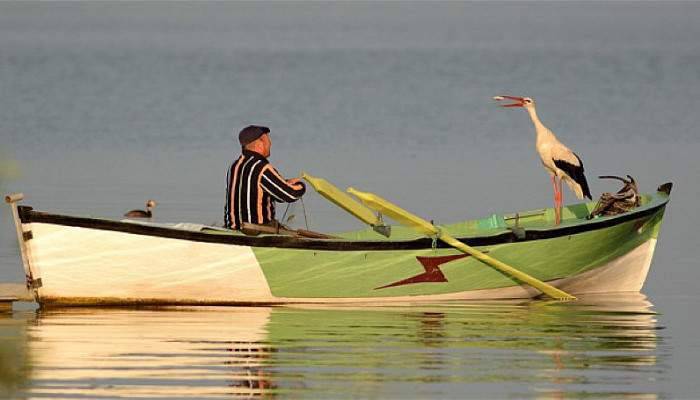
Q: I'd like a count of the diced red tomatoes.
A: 0